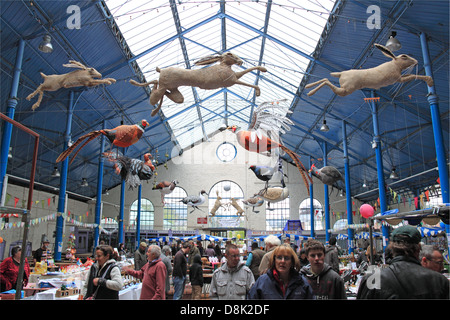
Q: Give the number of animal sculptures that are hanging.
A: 14